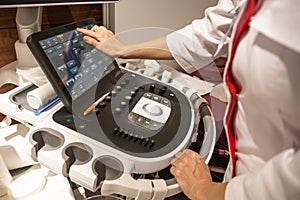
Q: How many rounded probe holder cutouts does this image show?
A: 3